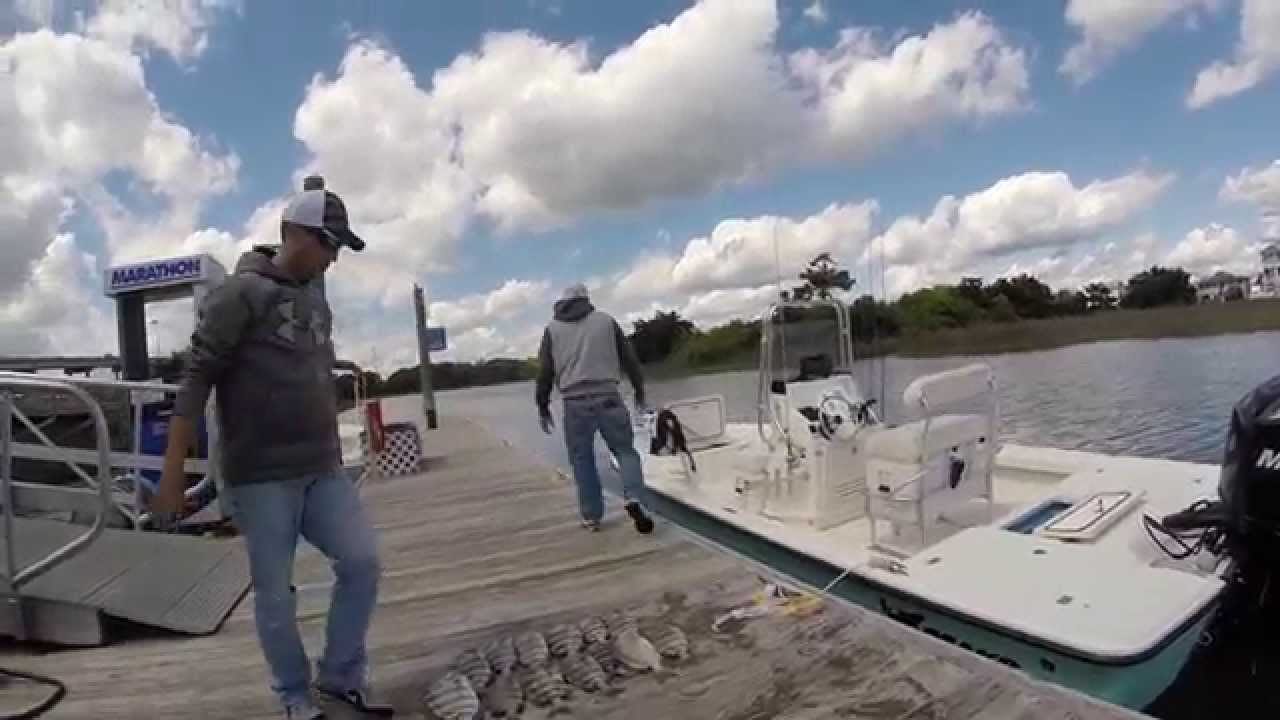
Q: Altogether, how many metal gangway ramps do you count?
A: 1